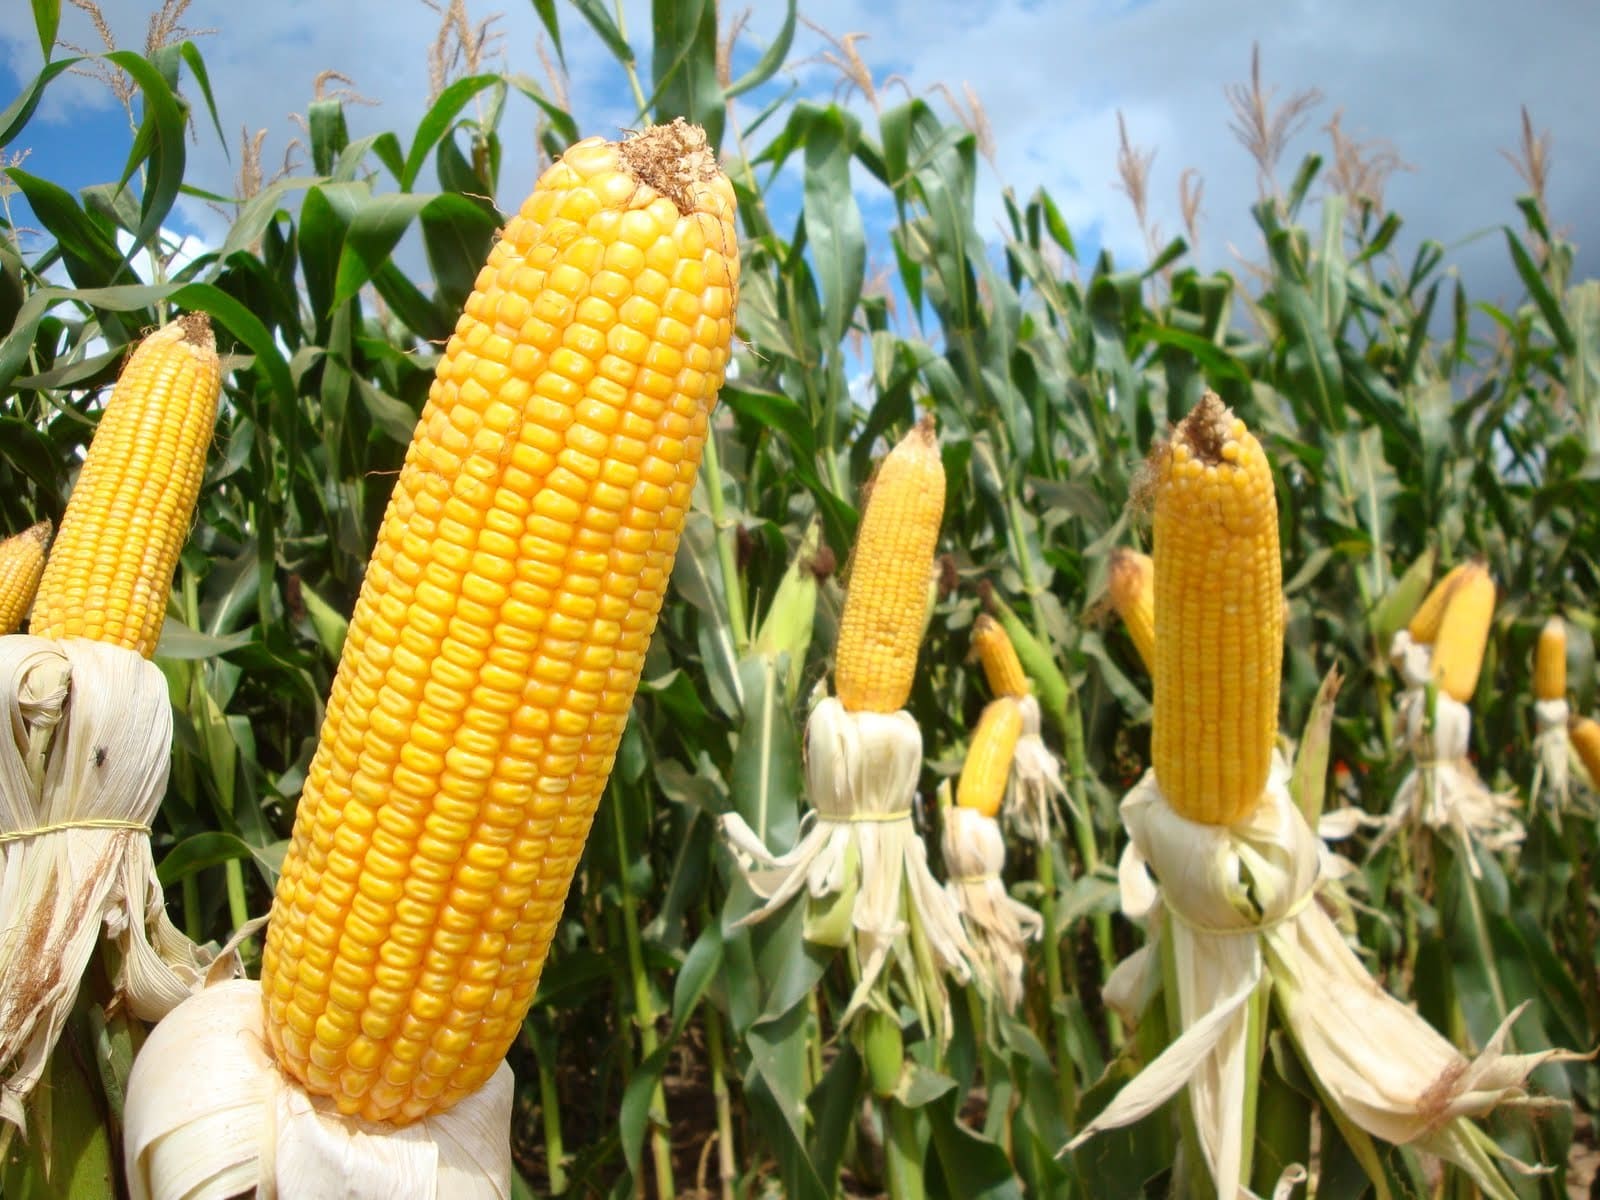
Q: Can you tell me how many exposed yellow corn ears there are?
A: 12